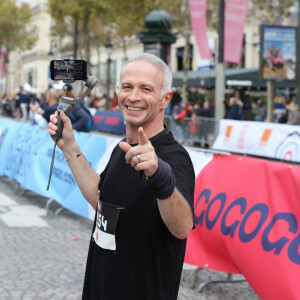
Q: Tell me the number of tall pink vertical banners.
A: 2